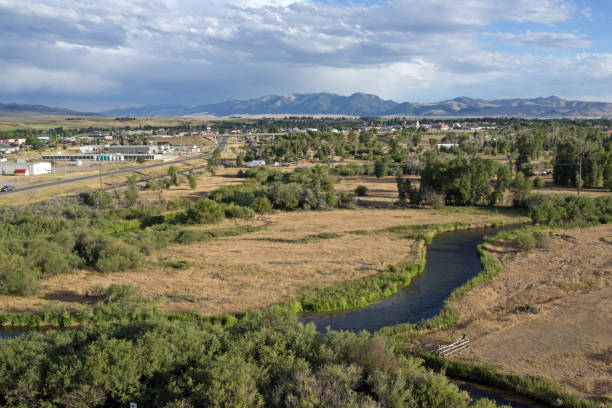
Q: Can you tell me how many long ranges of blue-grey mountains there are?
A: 1